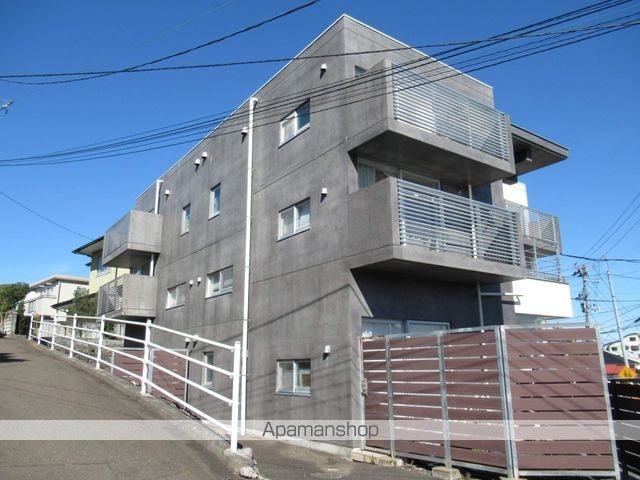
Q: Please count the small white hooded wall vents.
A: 11